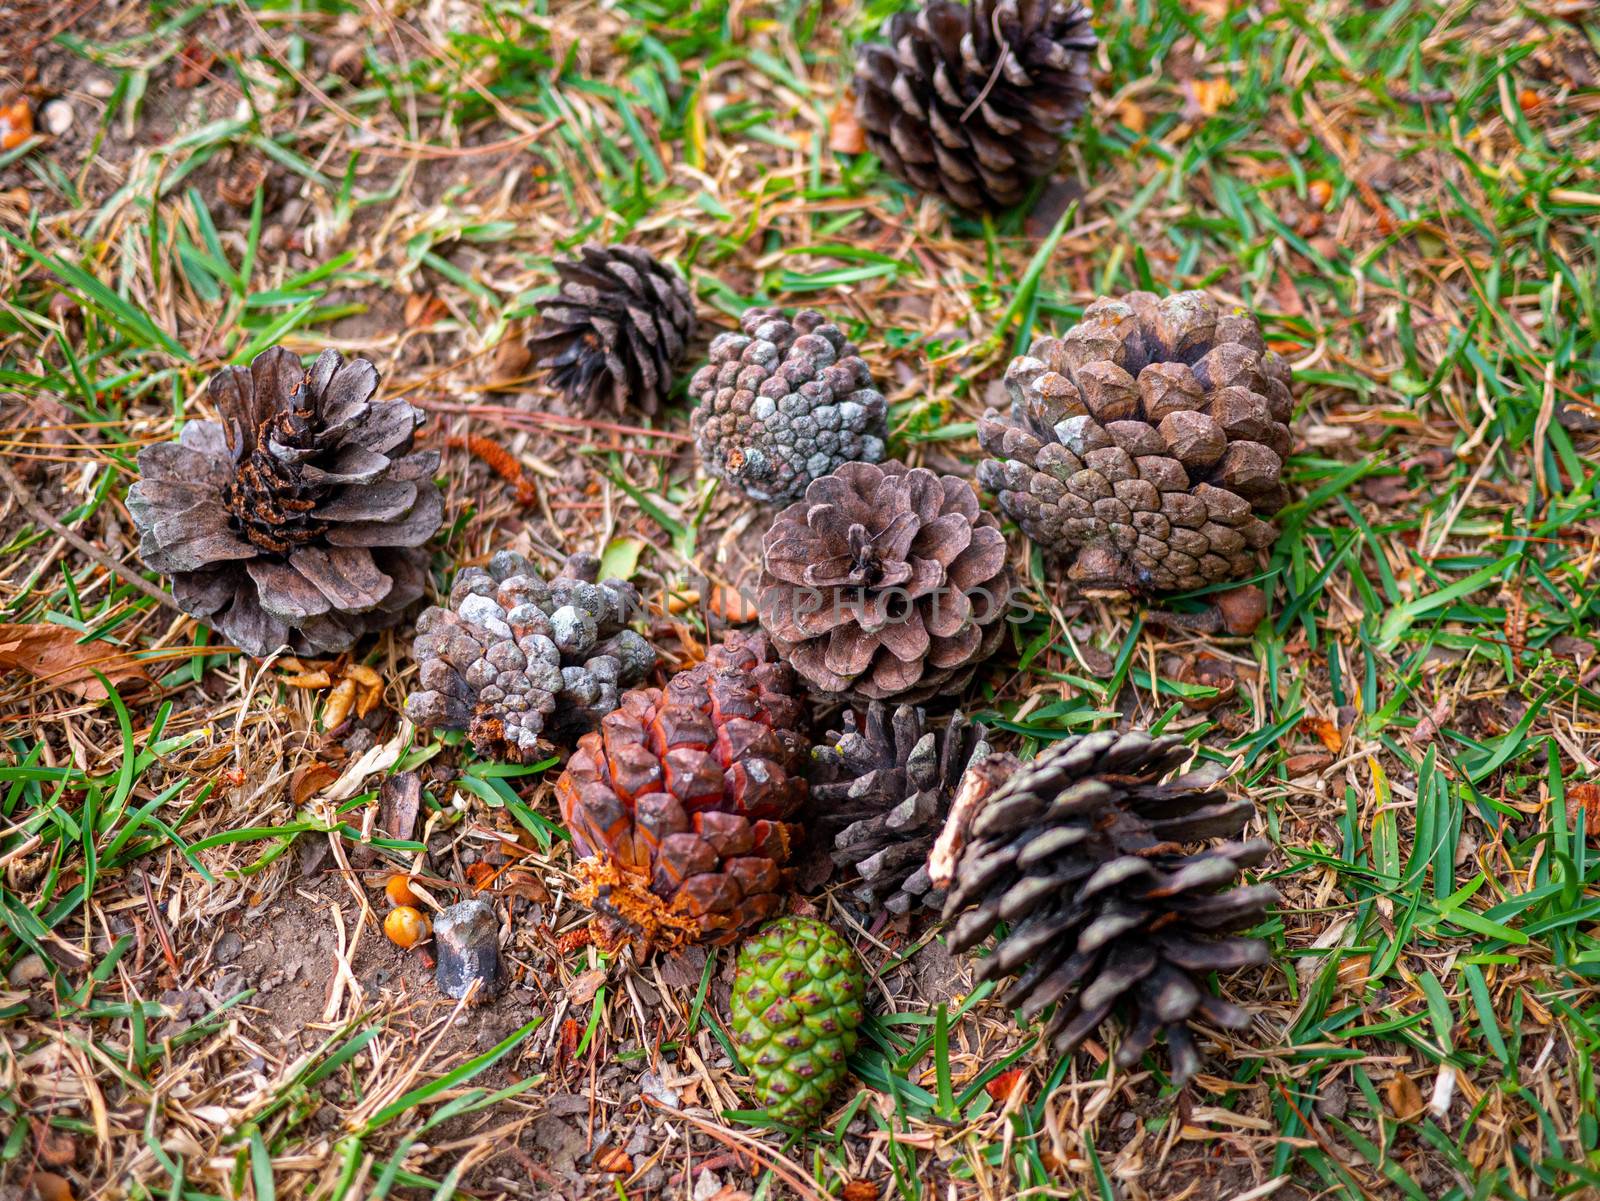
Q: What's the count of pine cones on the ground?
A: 11